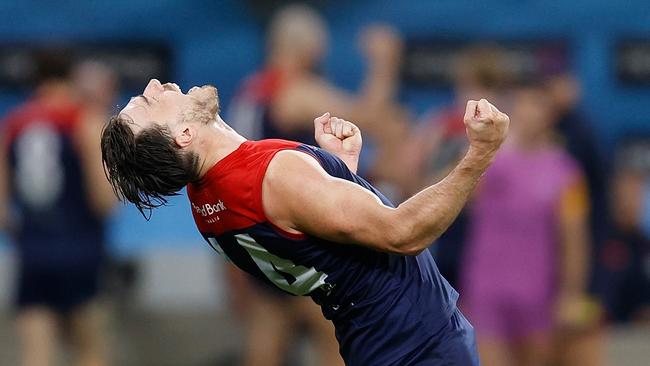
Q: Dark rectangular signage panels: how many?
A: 3